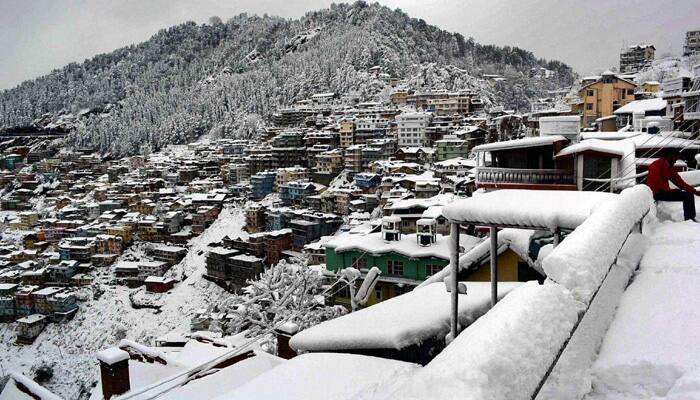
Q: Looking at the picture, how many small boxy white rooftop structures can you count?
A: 2